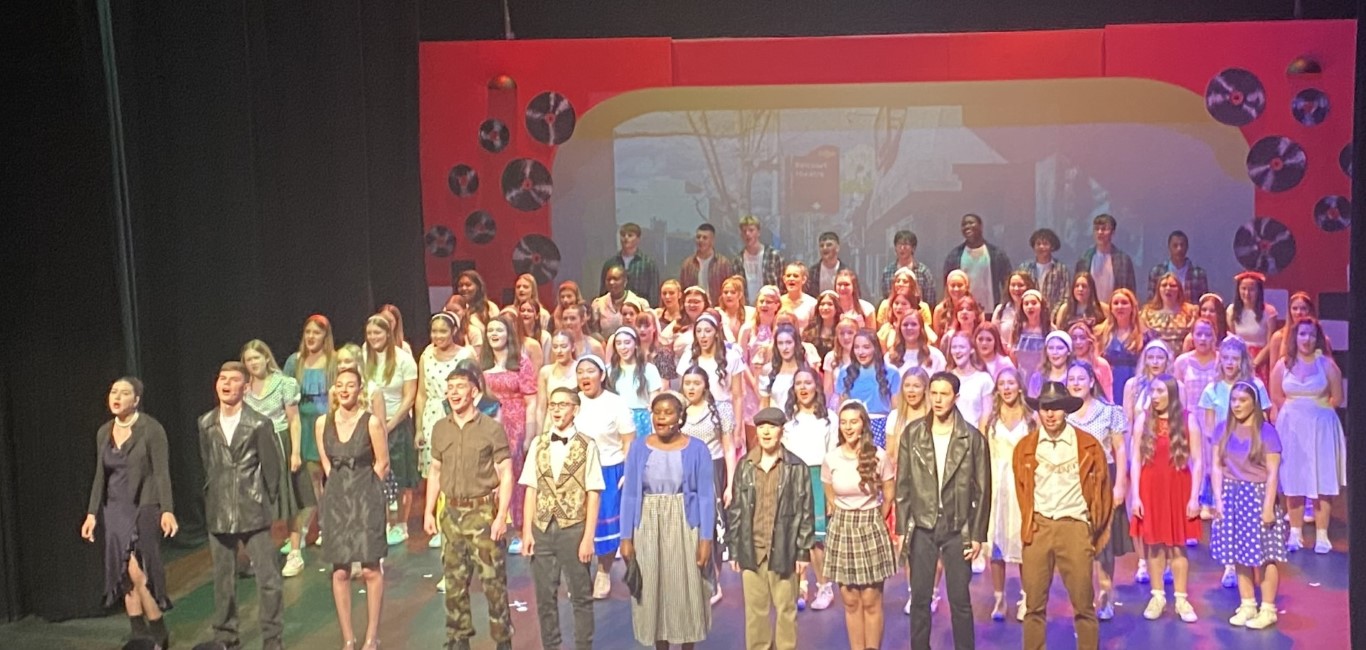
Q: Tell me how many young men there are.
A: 15